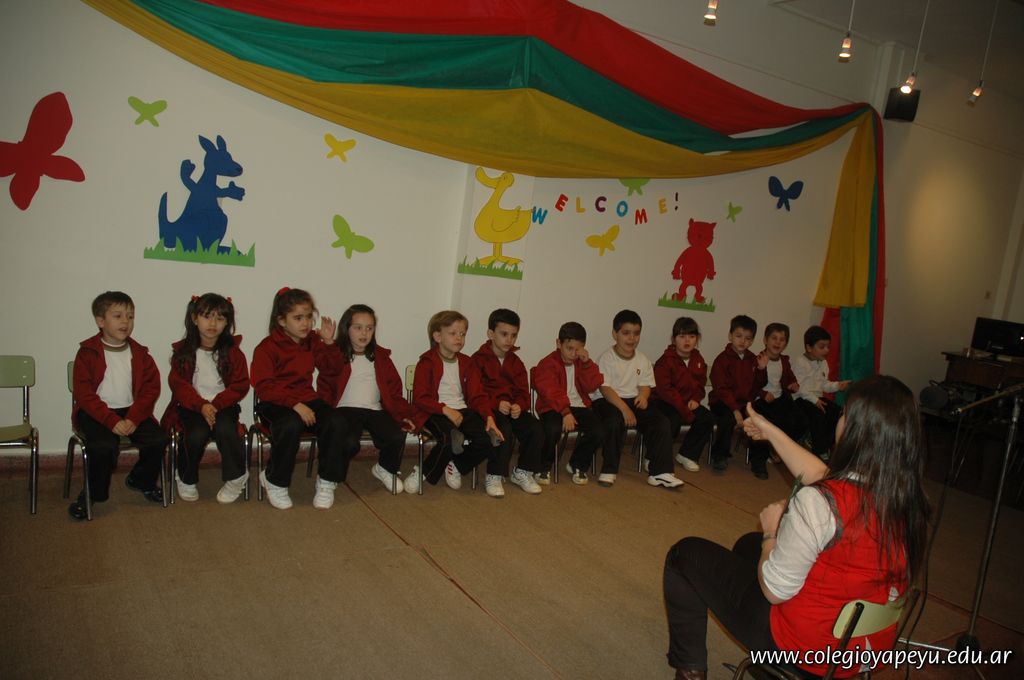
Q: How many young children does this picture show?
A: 12